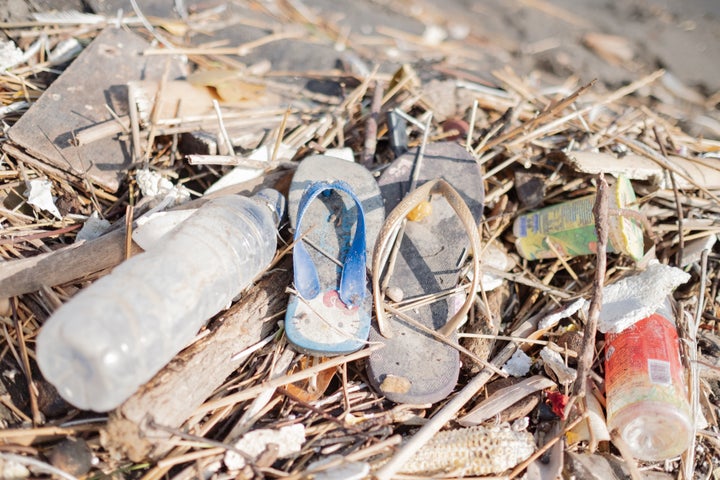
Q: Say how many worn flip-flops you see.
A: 2